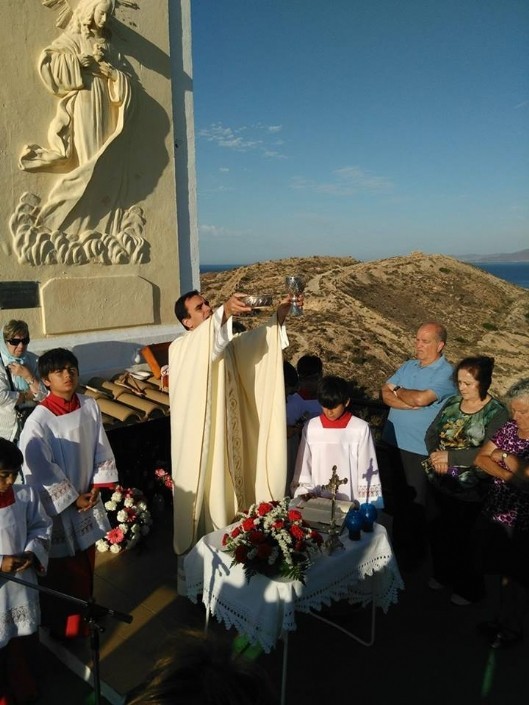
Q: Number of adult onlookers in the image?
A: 4